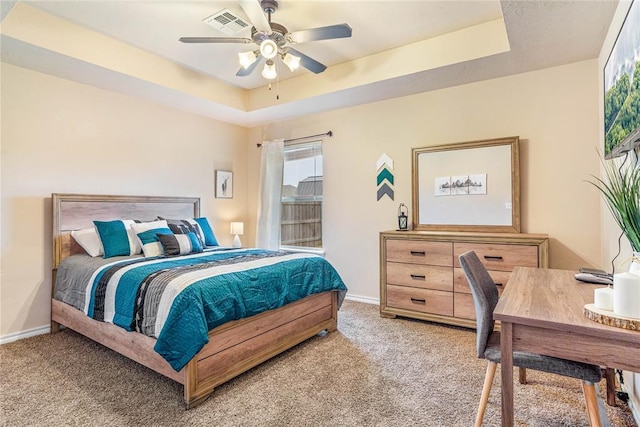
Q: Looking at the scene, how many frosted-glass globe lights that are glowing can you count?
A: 4